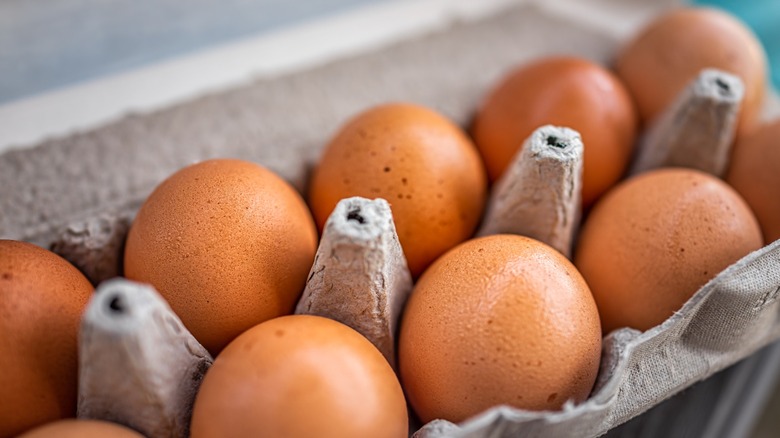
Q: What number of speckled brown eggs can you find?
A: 10